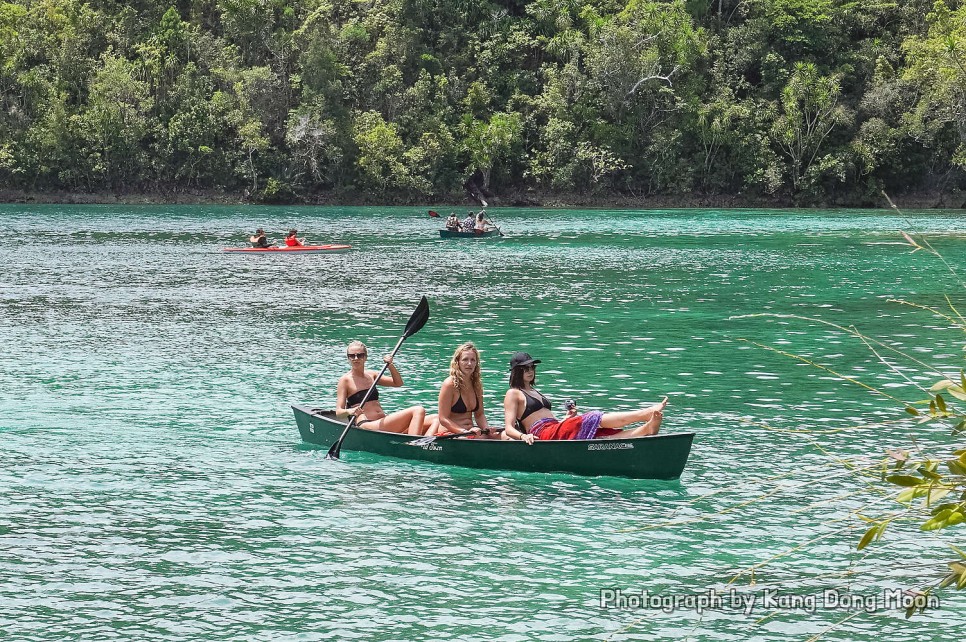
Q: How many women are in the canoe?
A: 3